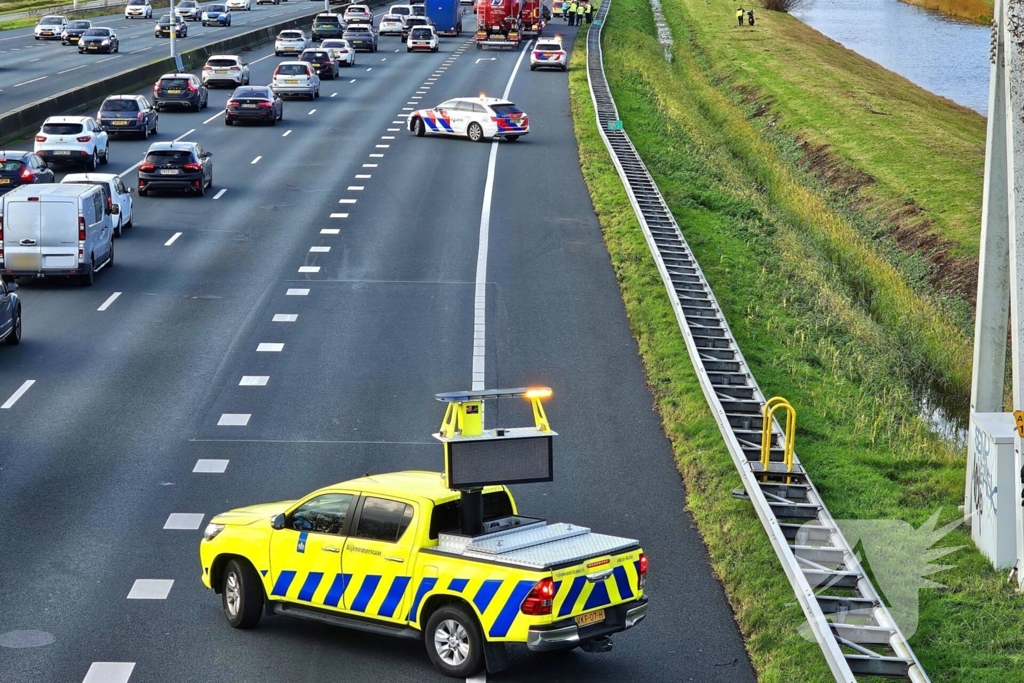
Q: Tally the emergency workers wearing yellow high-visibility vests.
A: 4